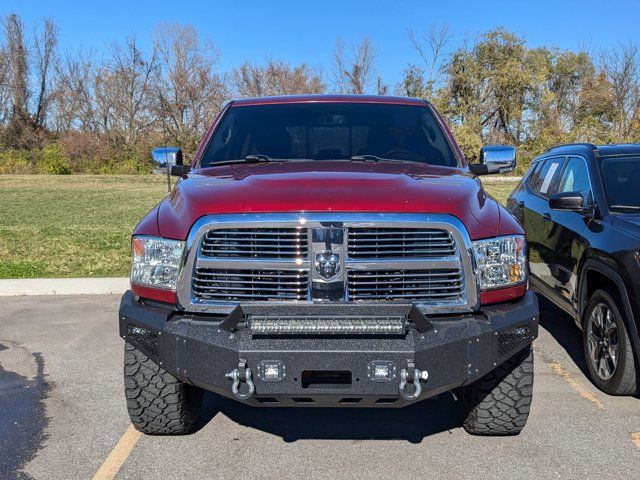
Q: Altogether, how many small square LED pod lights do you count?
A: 2